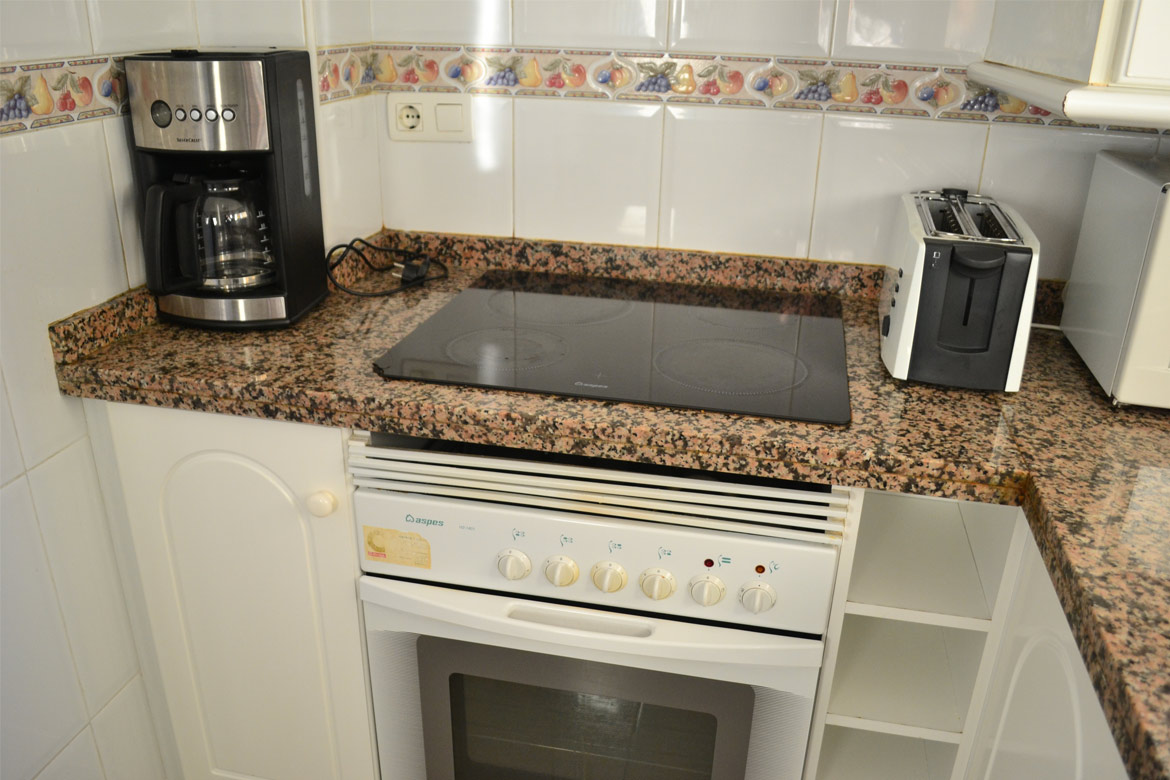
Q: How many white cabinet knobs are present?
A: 1